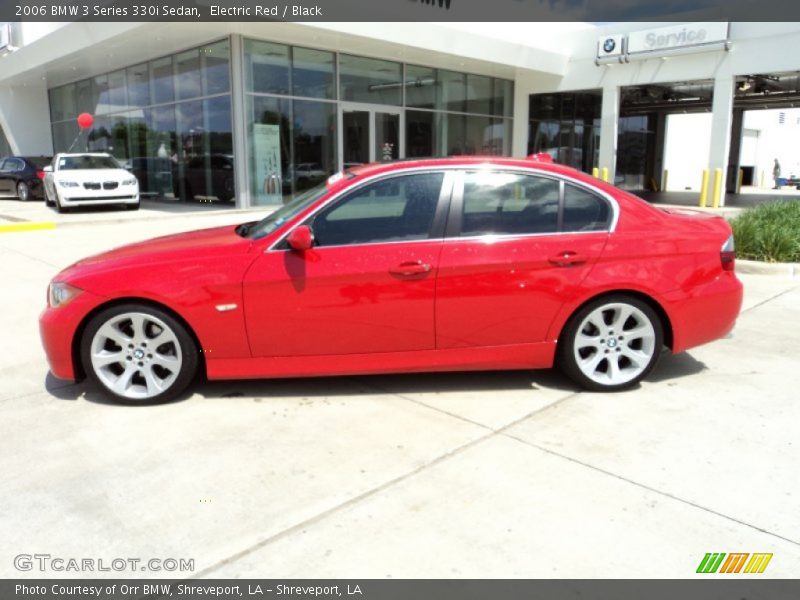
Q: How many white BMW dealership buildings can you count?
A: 1